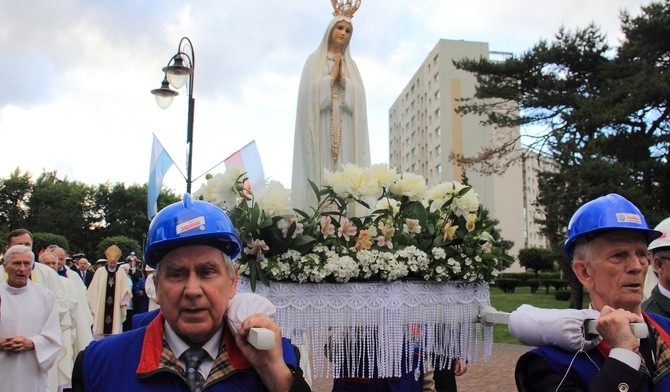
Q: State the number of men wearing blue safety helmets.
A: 2